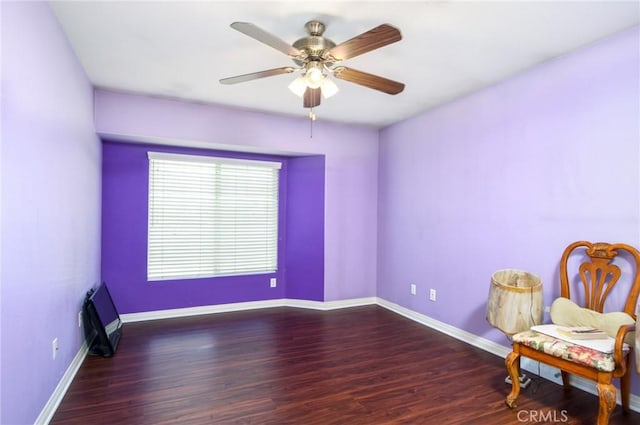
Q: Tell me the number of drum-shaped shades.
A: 1